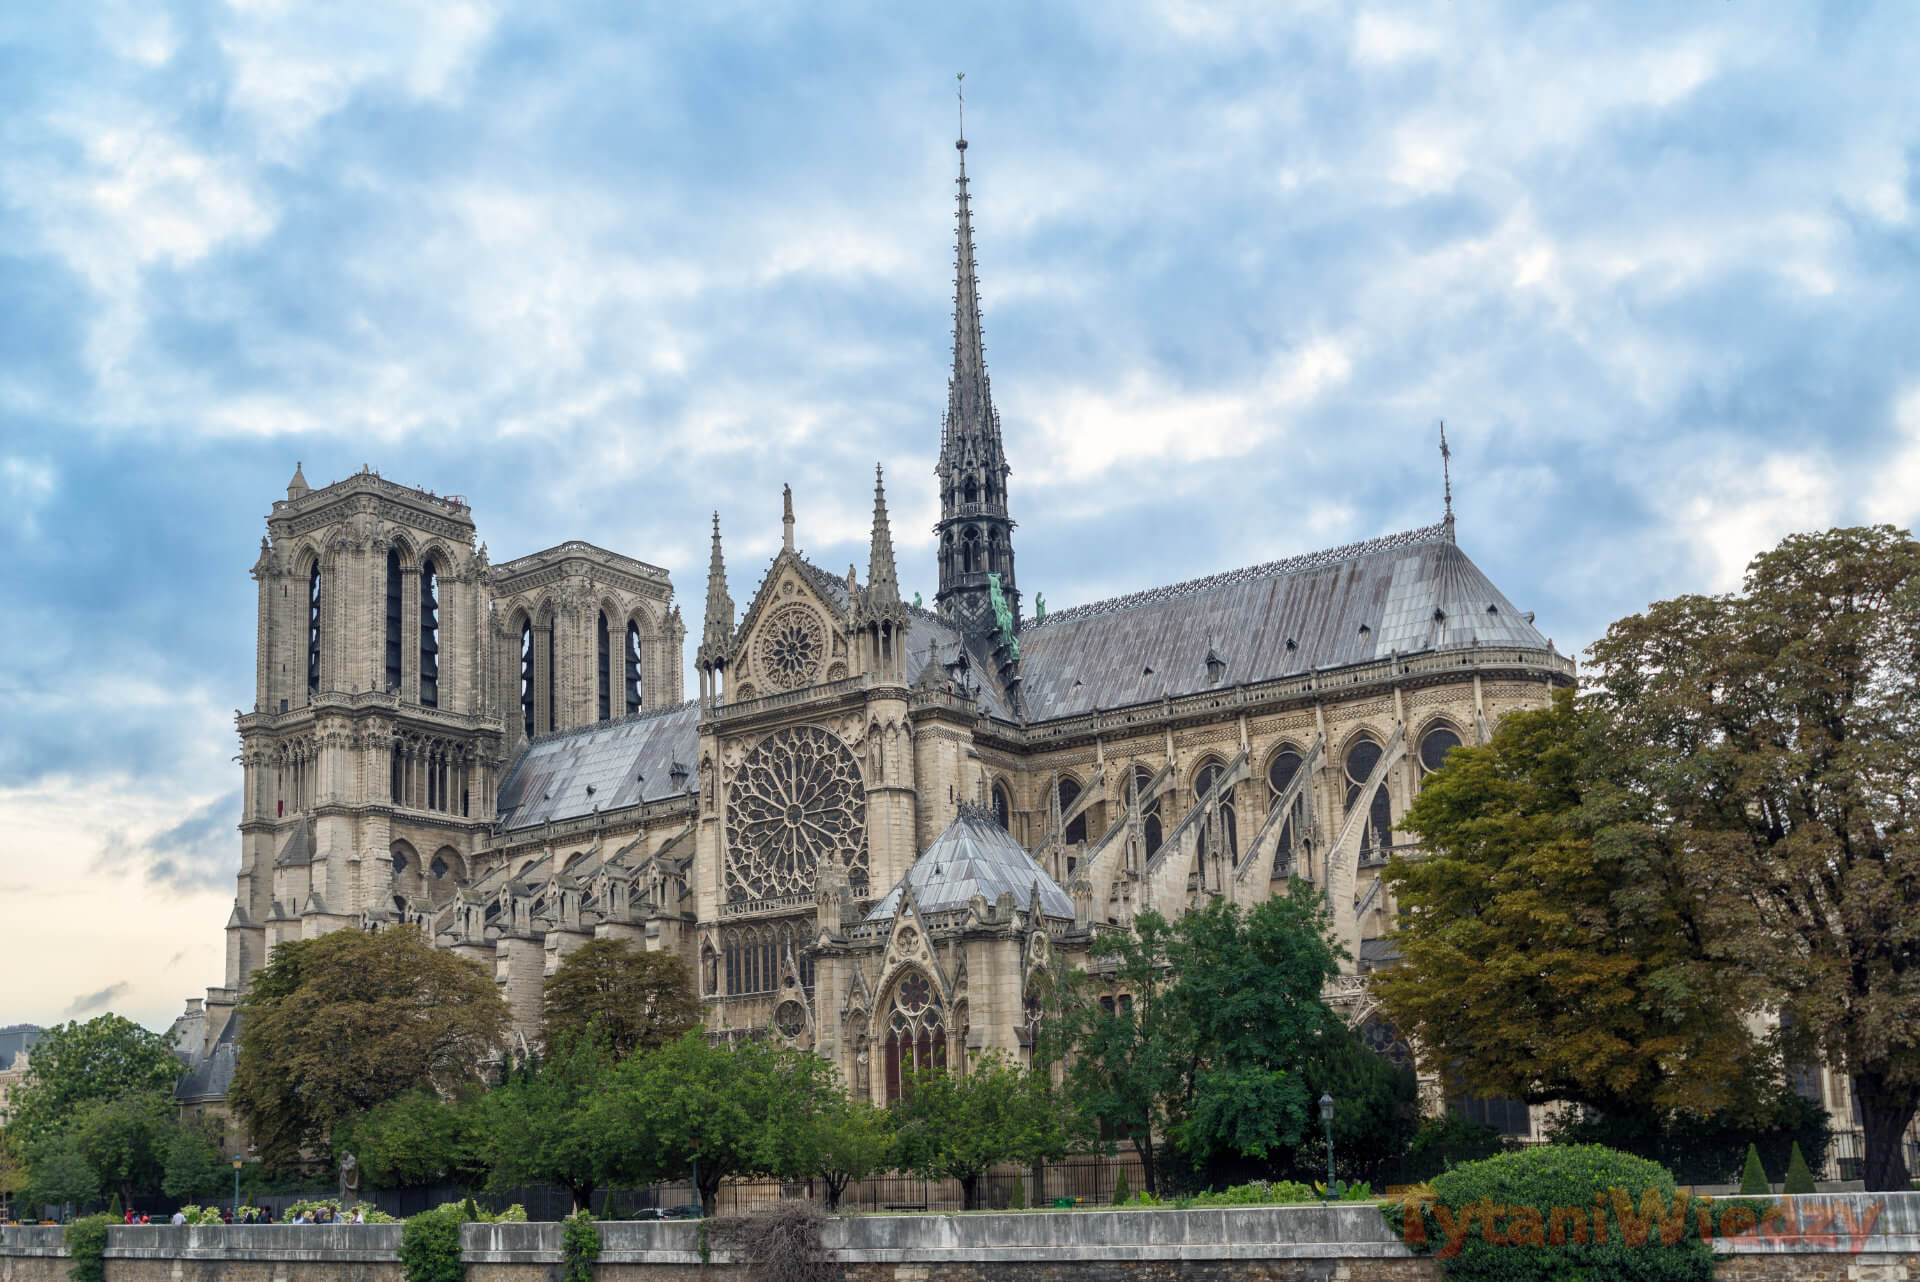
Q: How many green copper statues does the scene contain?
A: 6